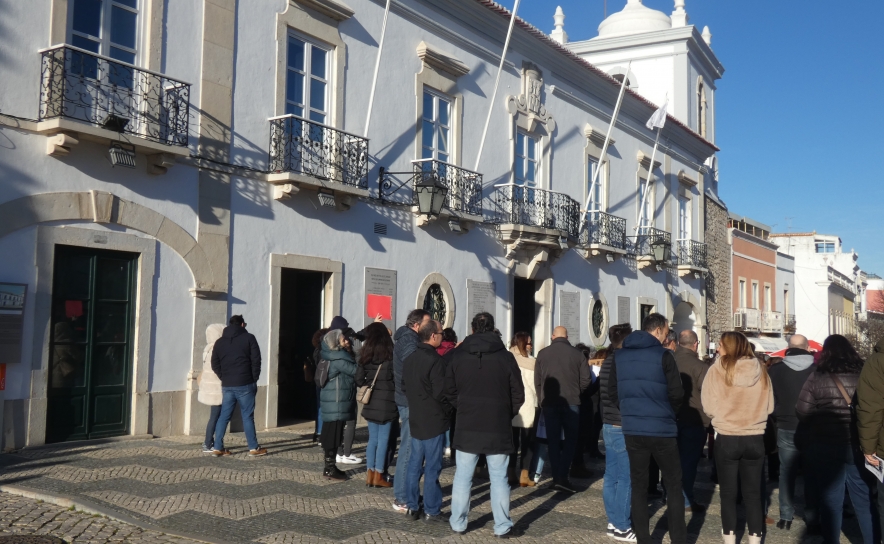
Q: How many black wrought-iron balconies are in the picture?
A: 7